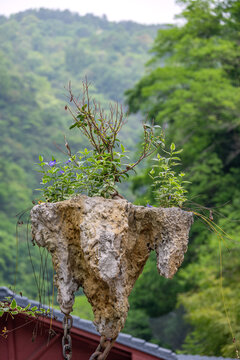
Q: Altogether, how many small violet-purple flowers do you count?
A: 5